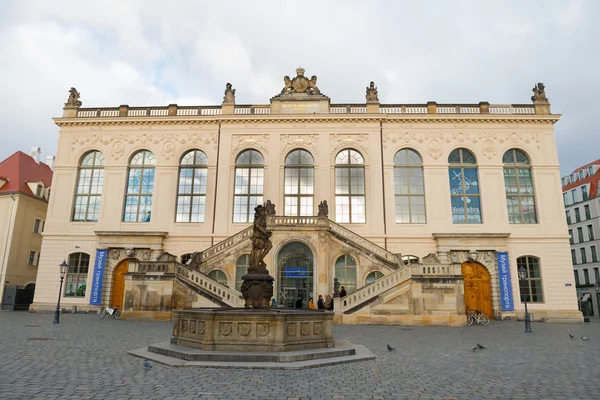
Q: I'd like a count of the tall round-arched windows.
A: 9